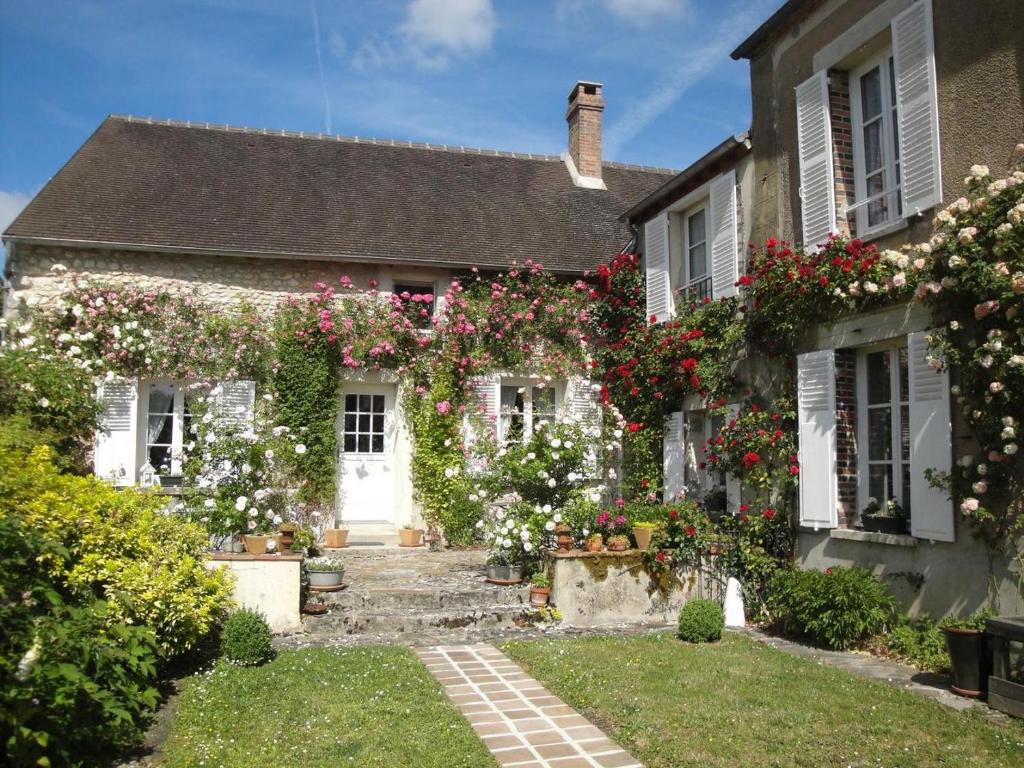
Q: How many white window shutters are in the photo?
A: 12